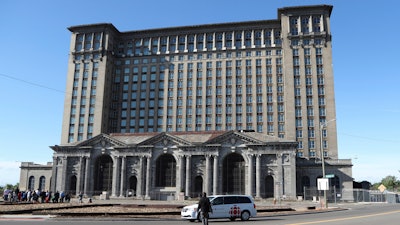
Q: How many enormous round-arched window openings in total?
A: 3